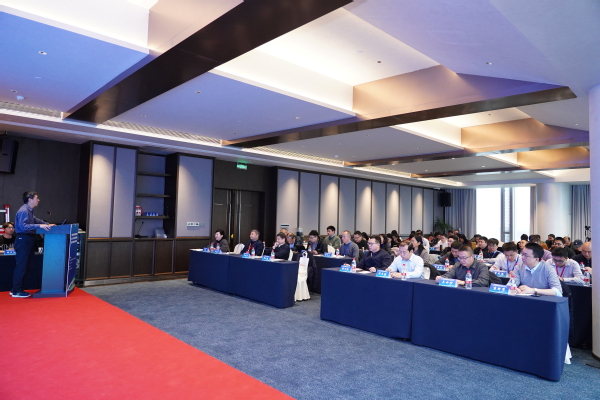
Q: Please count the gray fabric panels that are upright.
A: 13